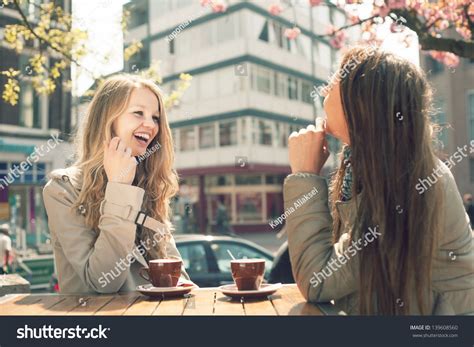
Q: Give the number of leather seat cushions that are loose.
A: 0